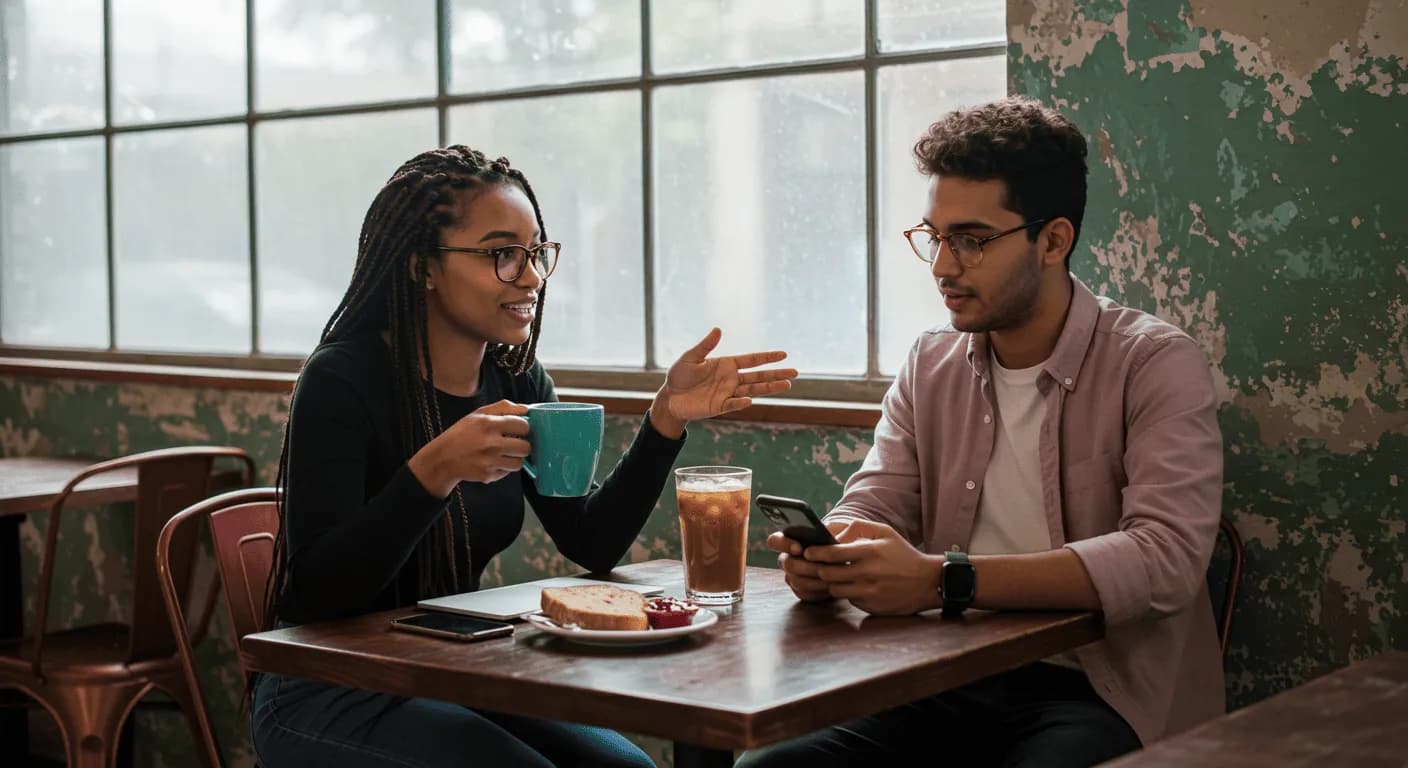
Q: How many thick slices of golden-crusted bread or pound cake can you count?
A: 1